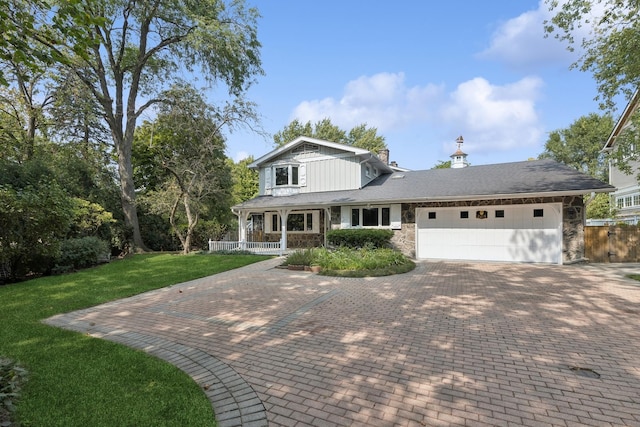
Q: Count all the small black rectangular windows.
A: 4